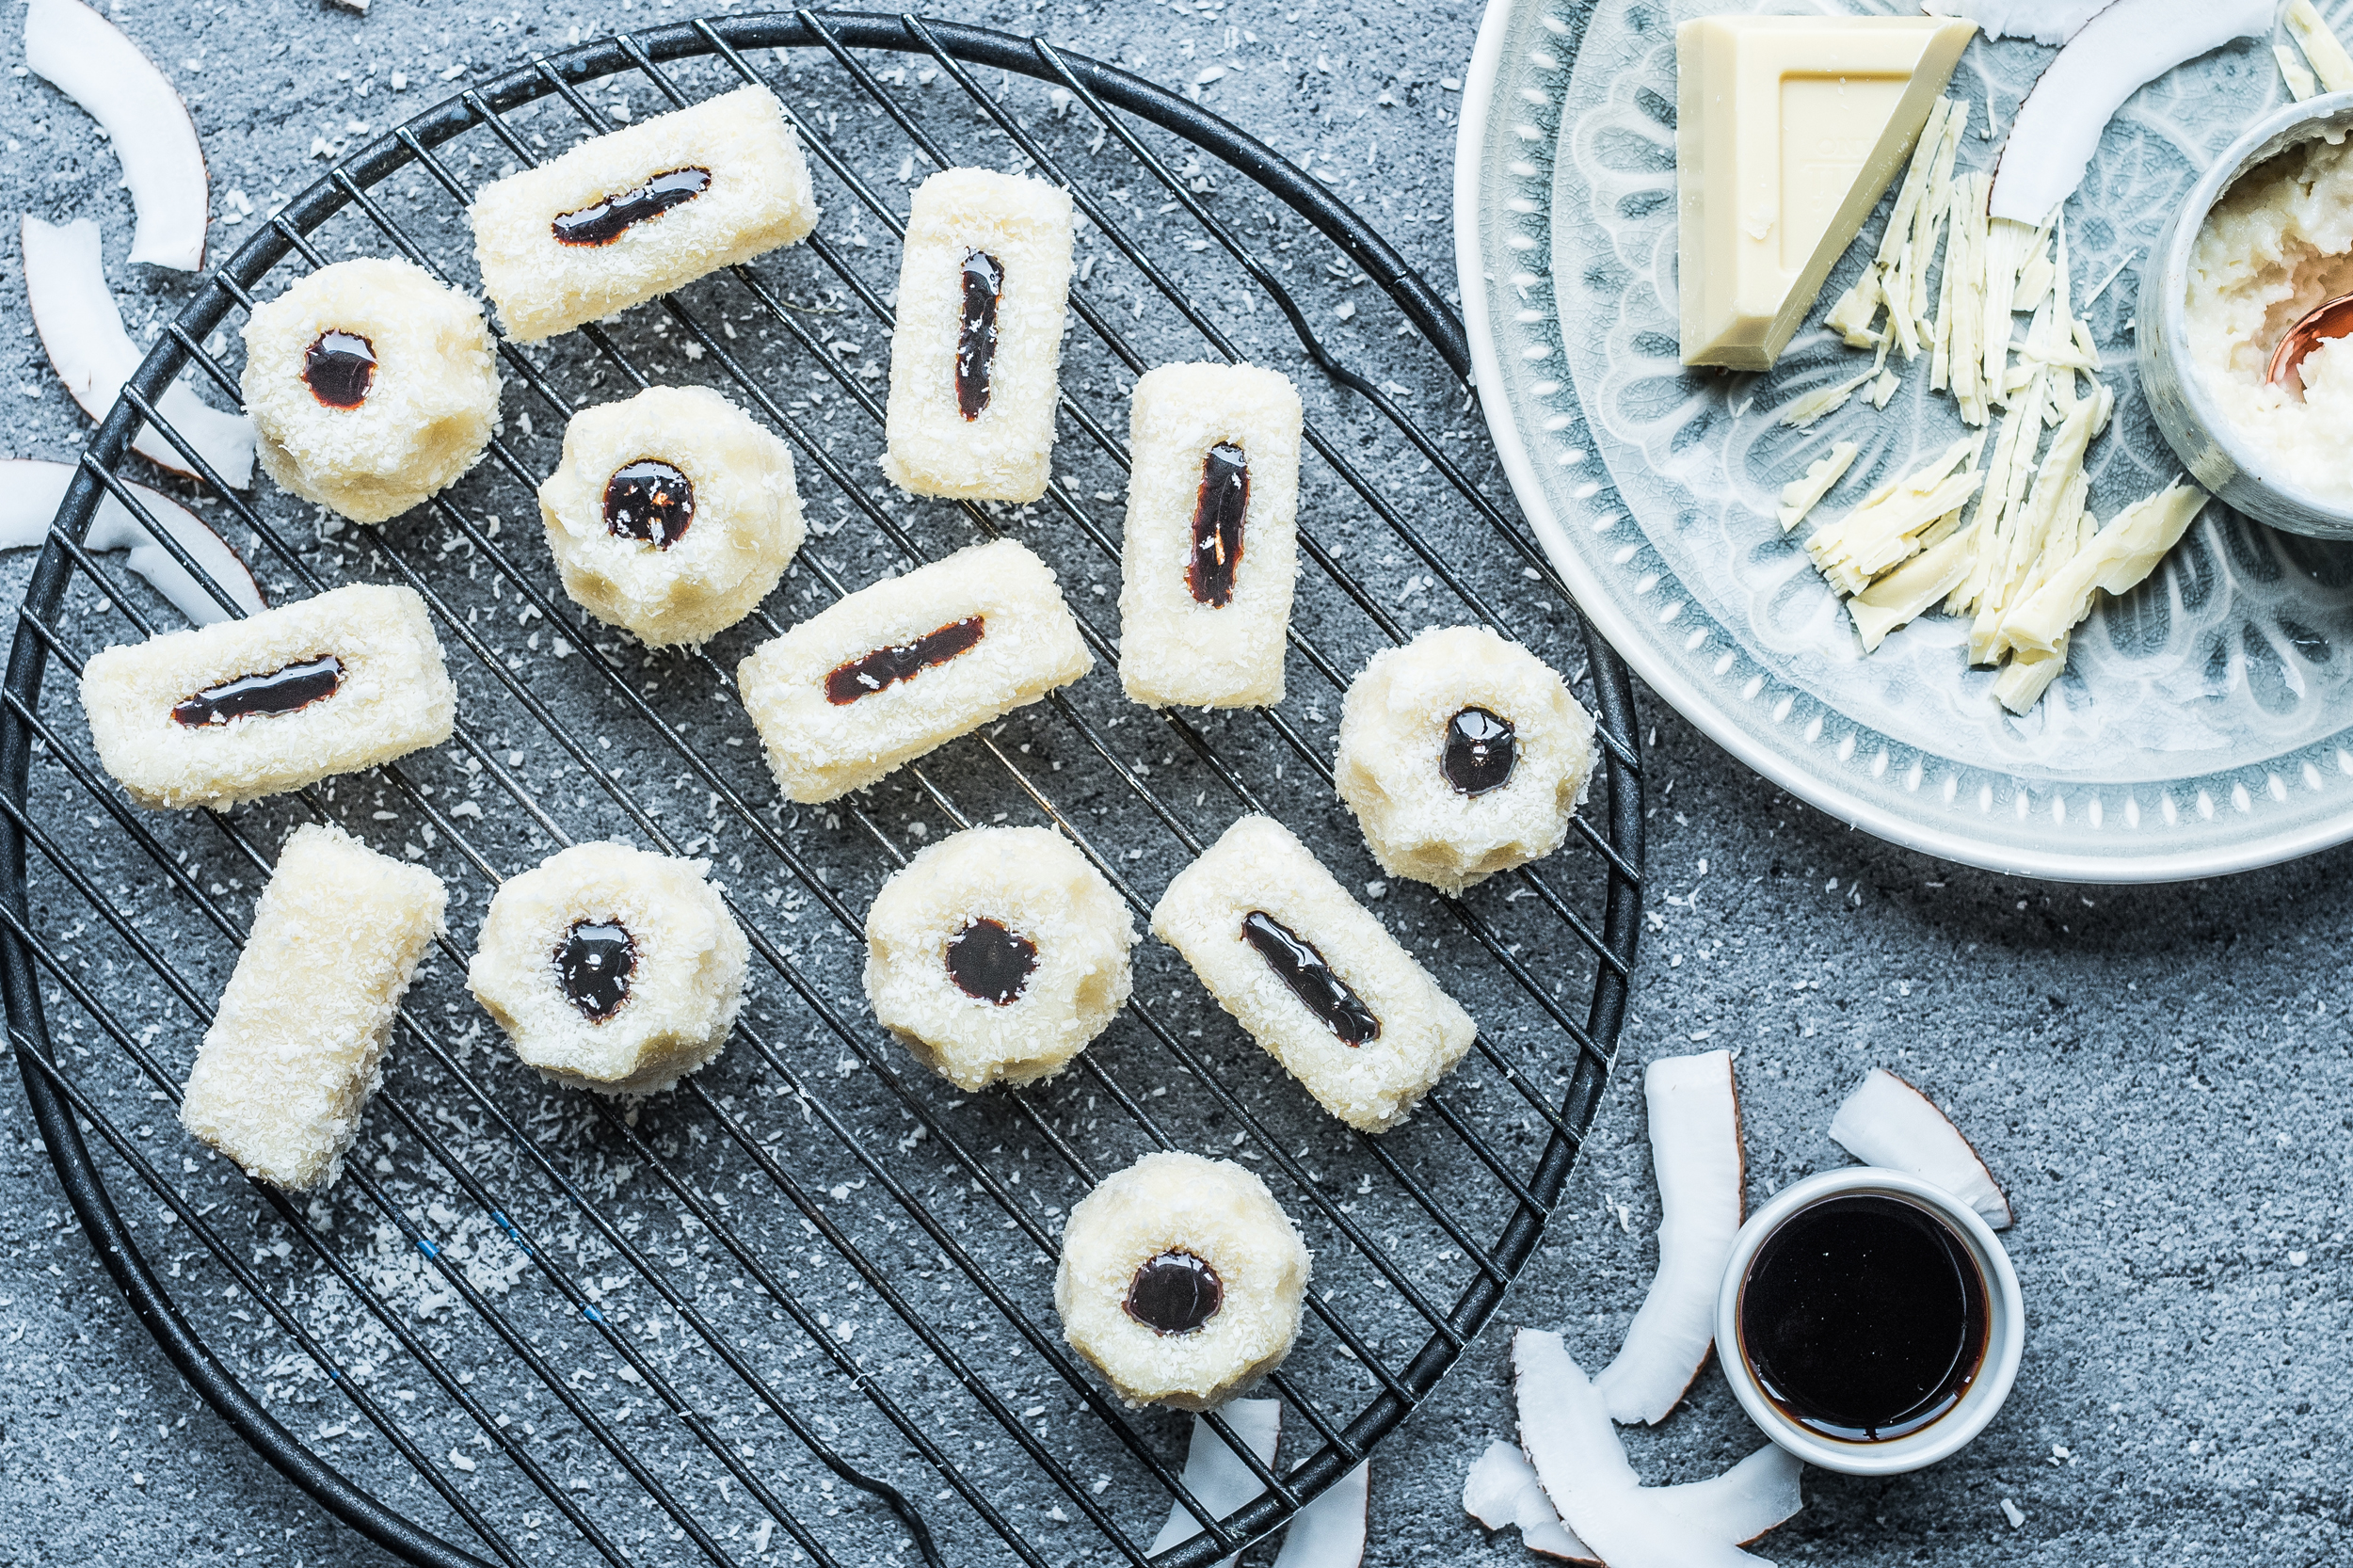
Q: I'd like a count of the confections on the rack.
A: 13